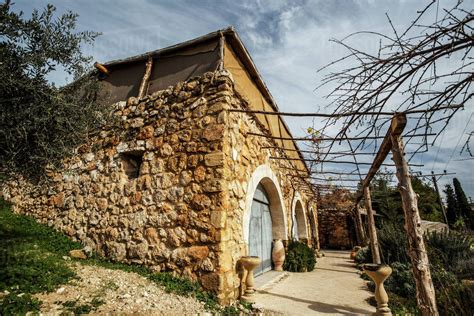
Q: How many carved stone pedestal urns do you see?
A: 2